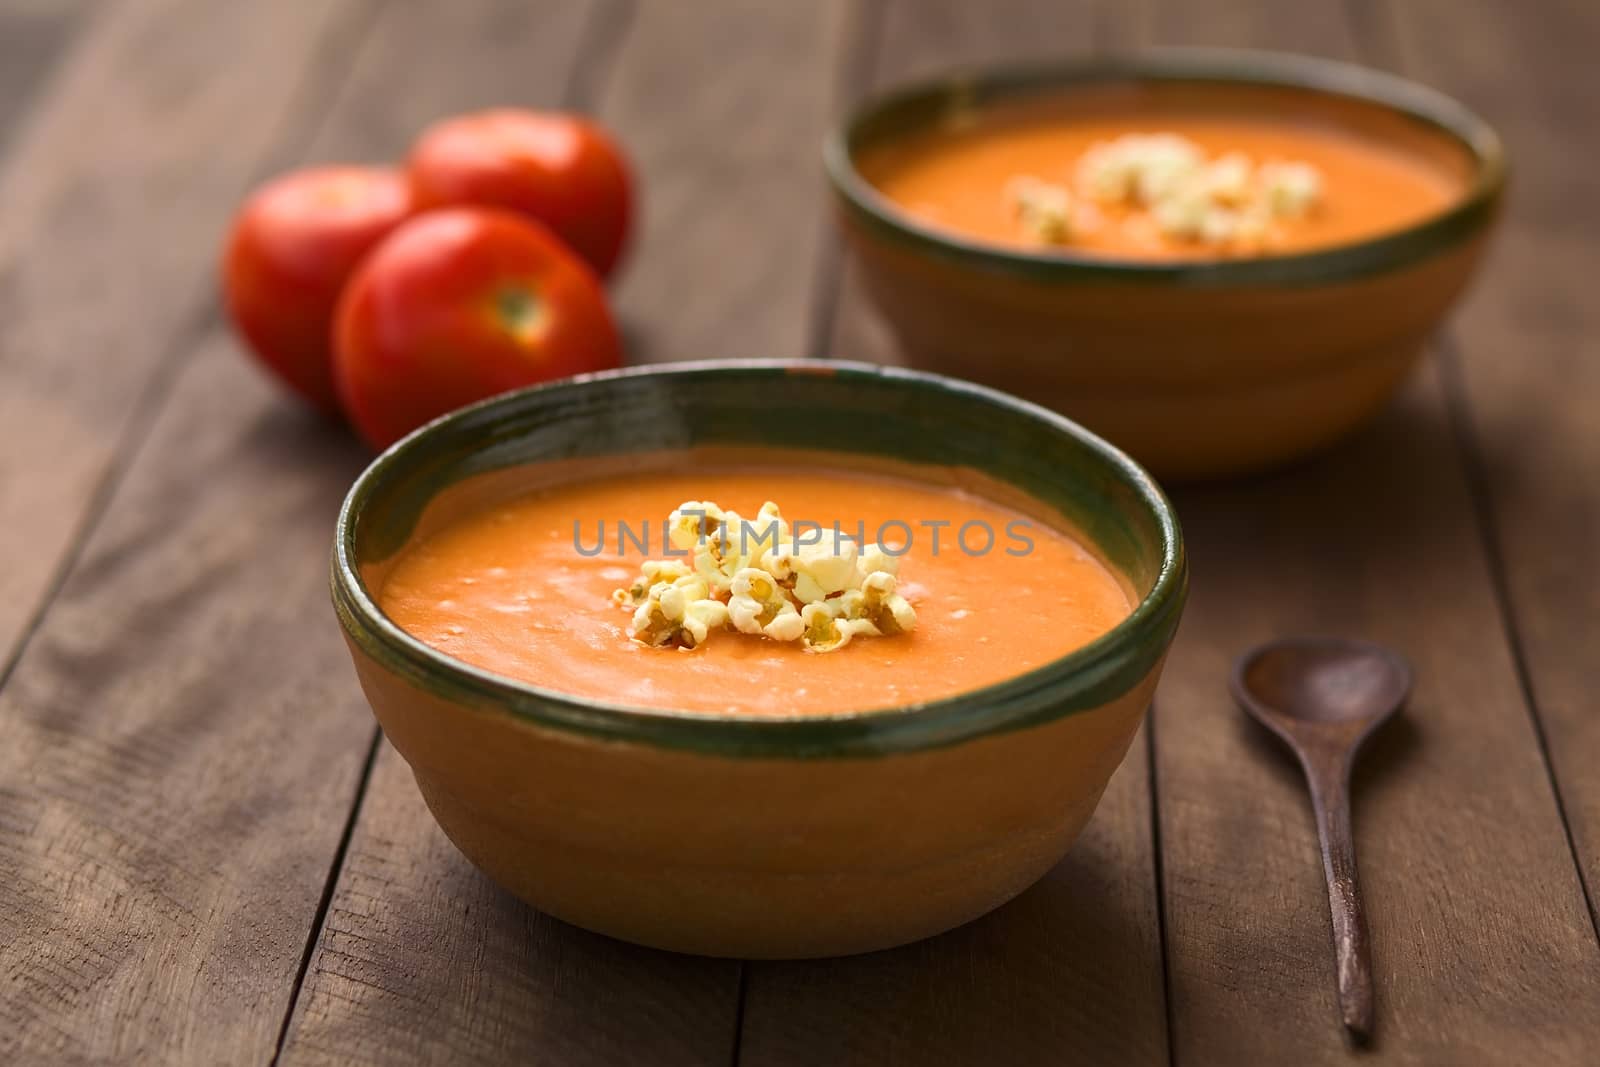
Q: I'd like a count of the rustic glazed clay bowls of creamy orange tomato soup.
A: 2